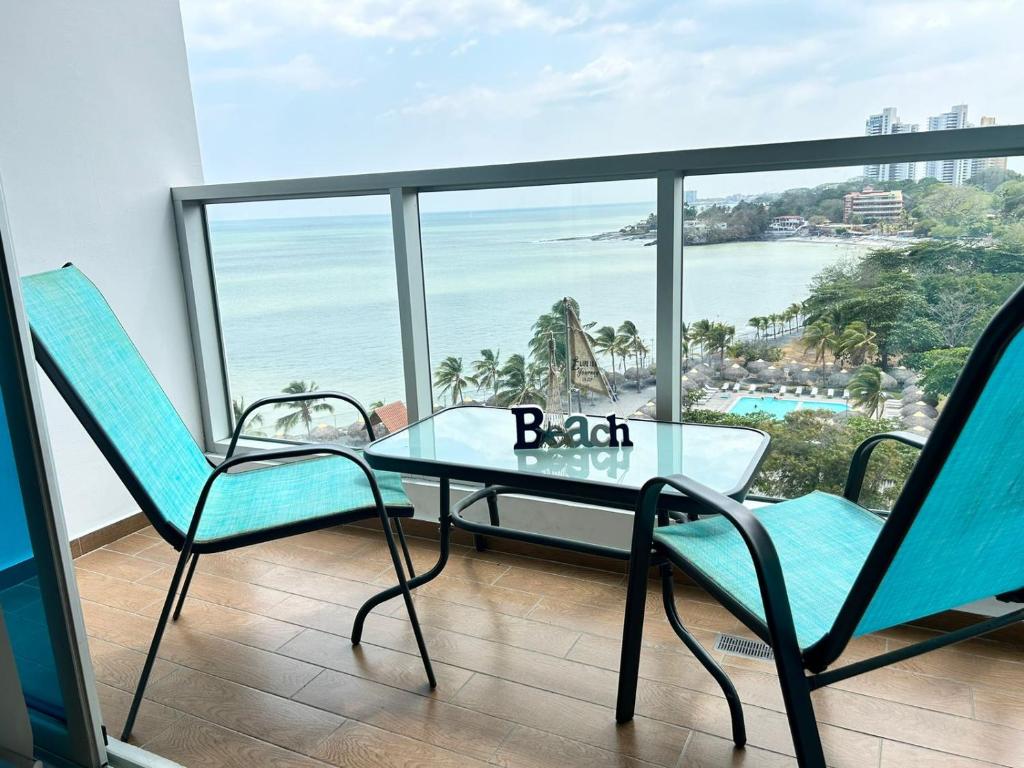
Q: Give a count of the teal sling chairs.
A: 2